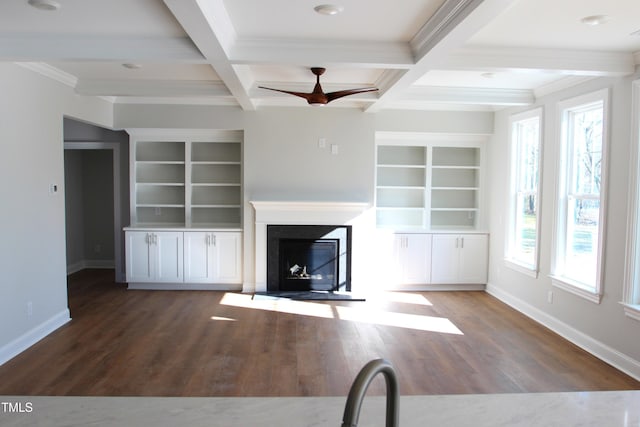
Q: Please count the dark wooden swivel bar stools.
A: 0